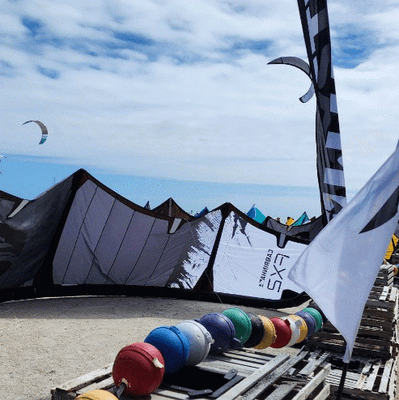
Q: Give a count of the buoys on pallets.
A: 13